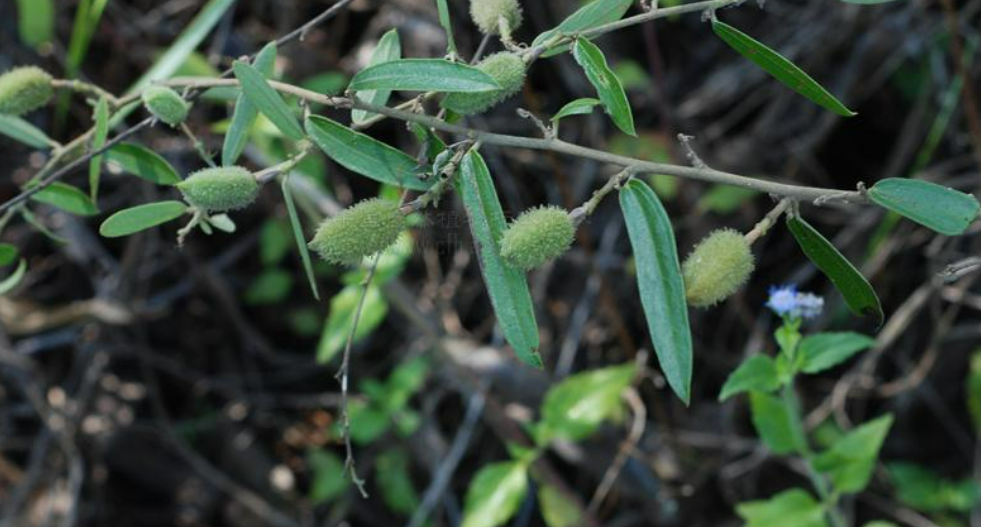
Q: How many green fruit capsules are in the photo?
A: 8